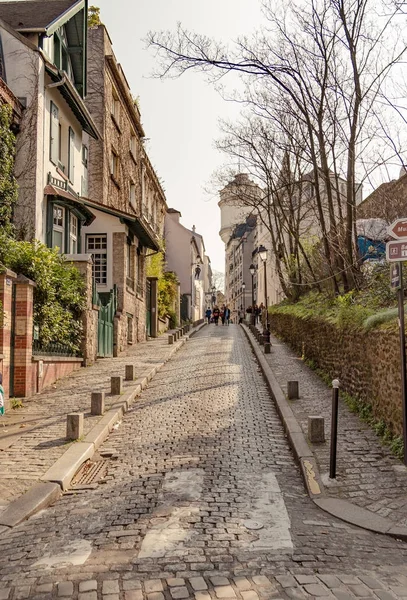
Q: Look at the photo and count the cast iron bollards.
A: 1